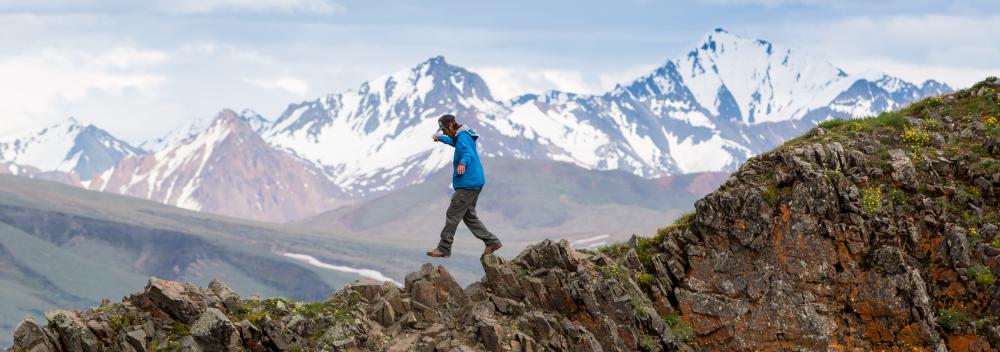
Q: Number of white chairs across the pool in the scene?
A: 0